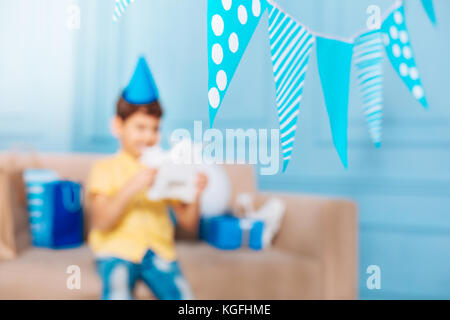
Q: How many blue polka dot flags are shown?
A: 2